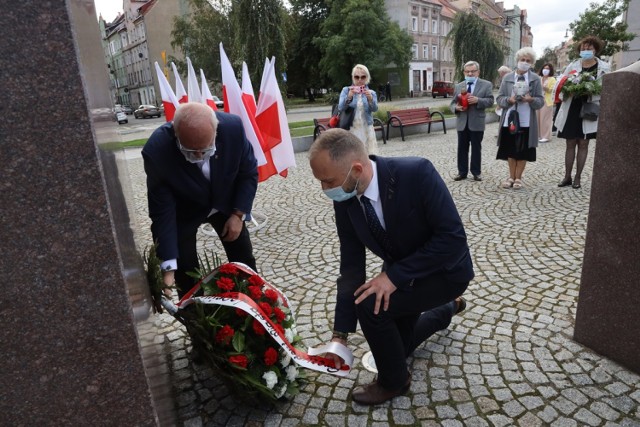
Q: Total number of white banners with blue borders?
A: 0